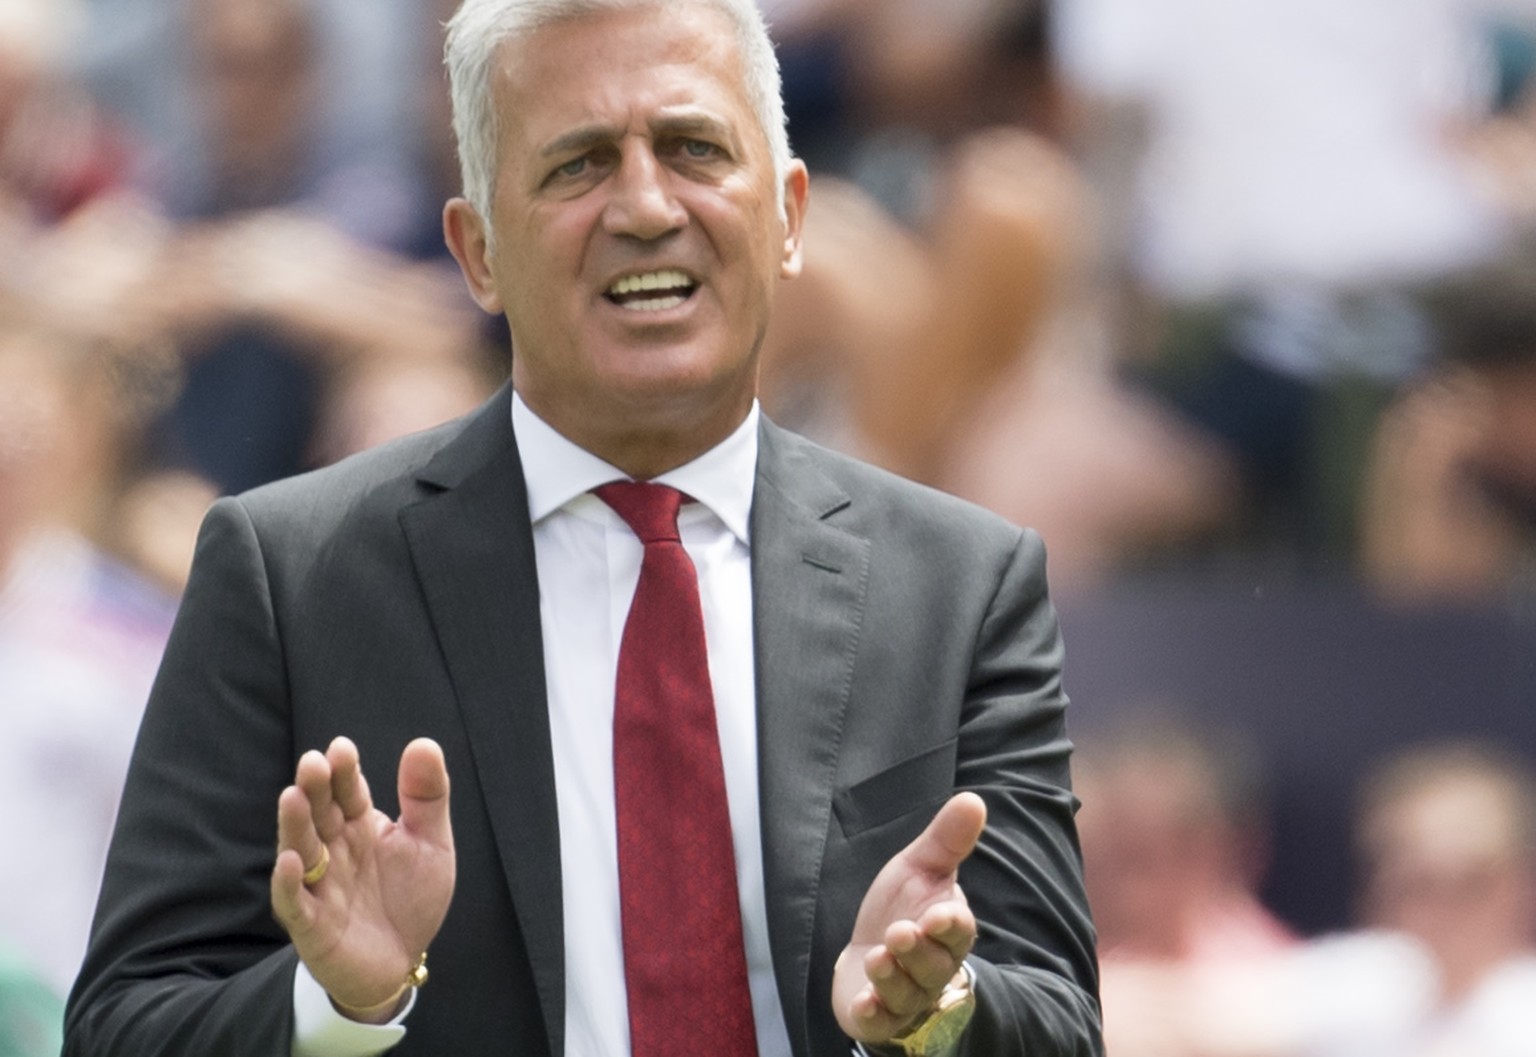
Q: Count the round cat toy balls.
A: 0